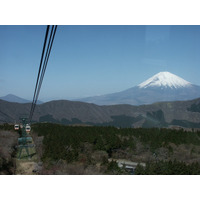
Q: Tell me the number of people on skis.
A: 0